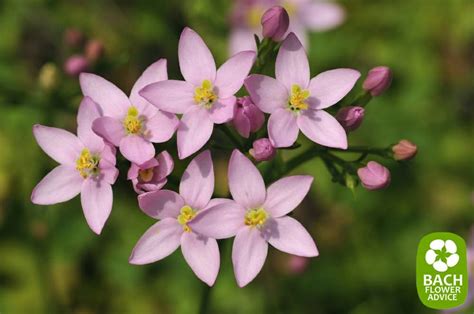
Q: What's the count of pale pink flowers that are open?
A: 6